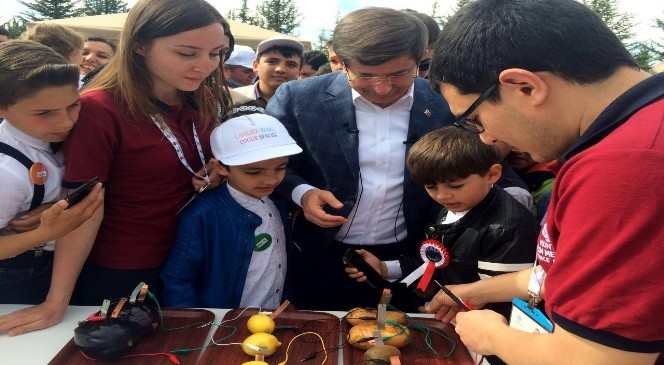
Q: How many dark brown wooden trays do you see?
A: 3